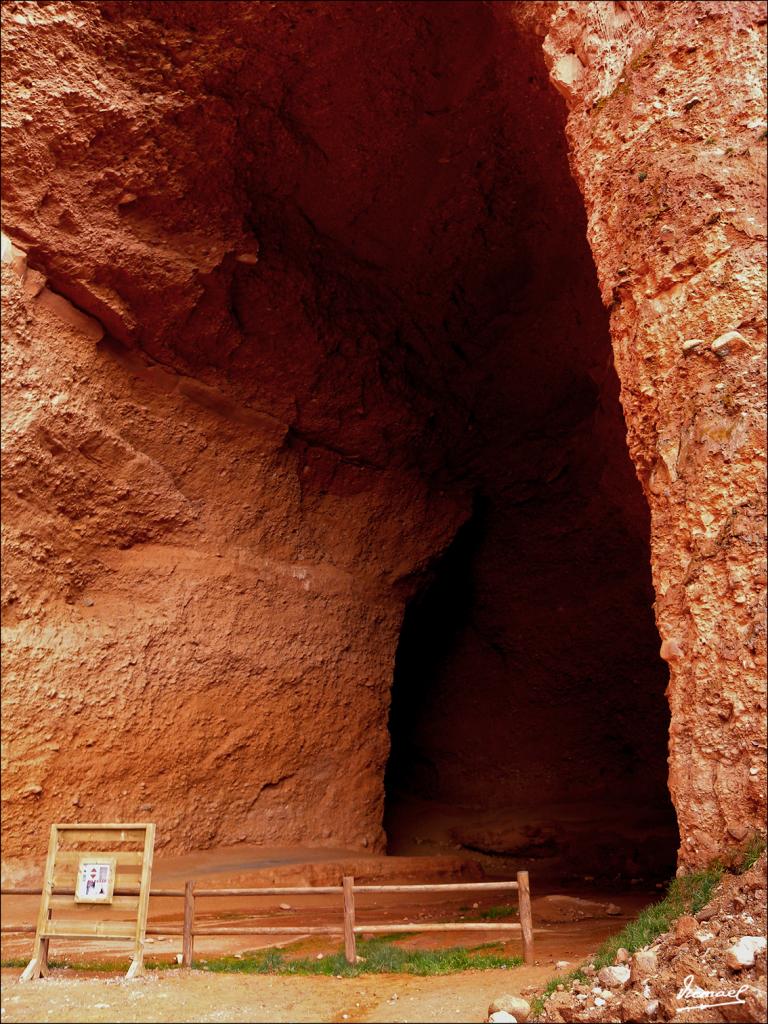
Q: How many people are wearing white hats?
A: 0